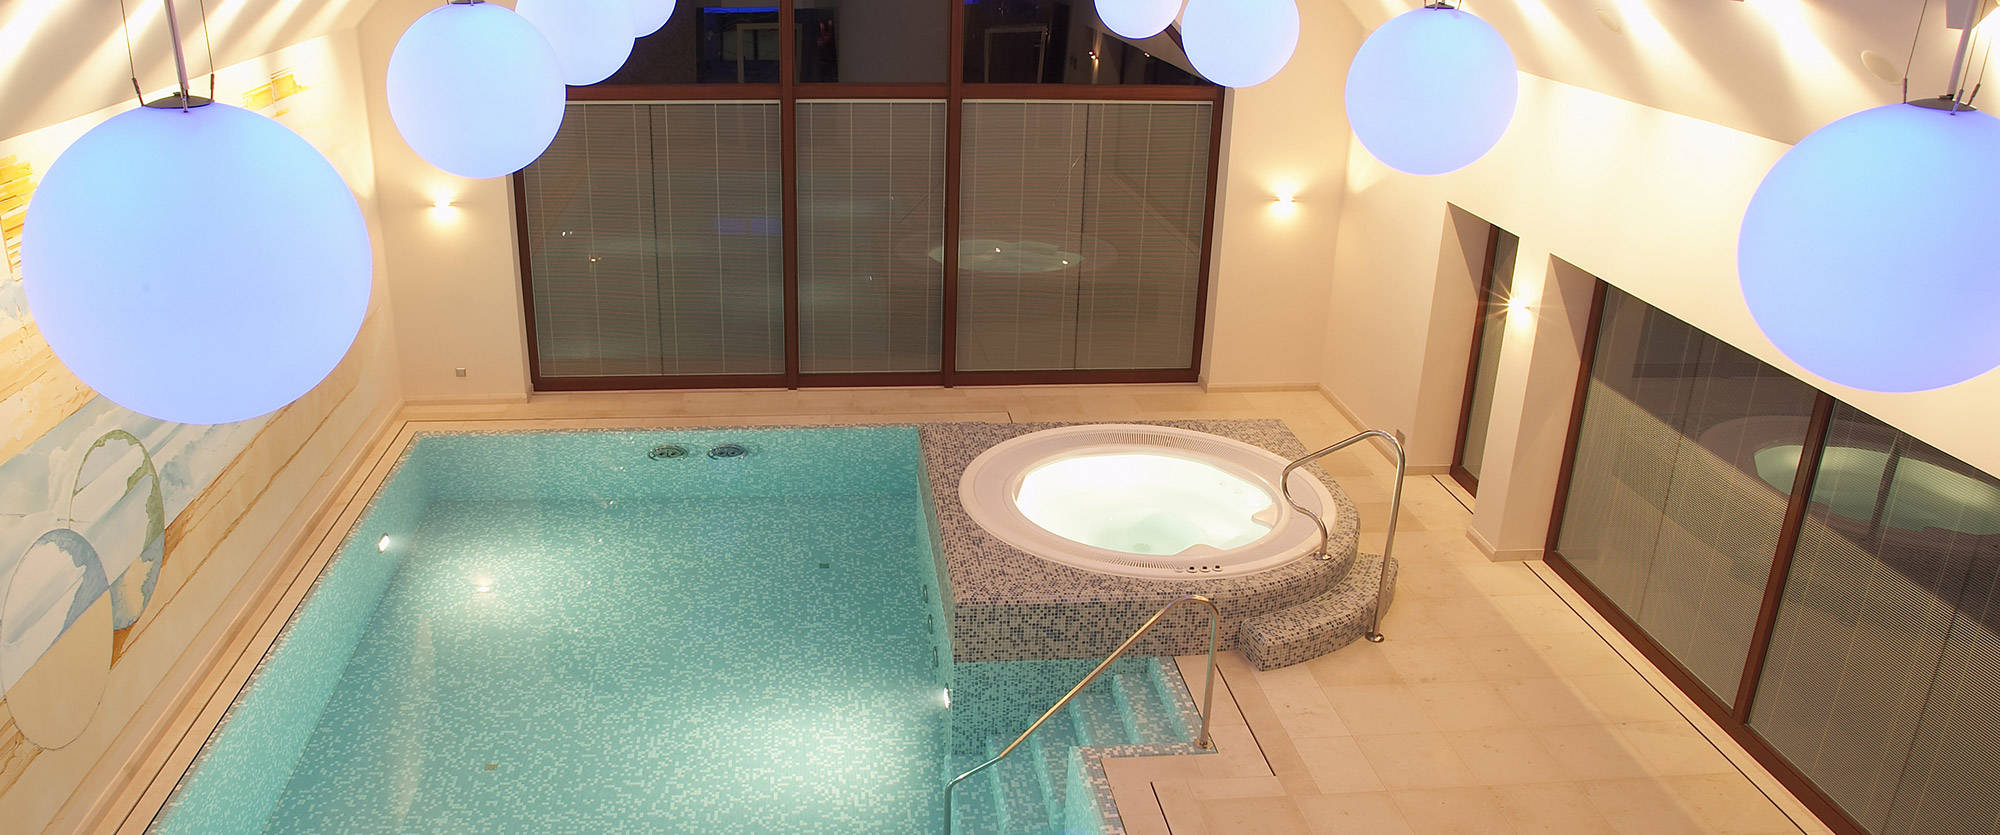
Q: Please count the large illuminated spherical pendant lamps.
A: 8